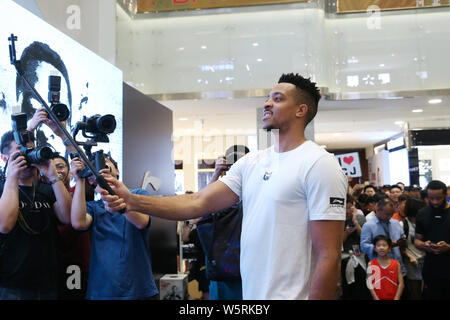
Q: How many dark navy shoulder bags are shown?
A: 1